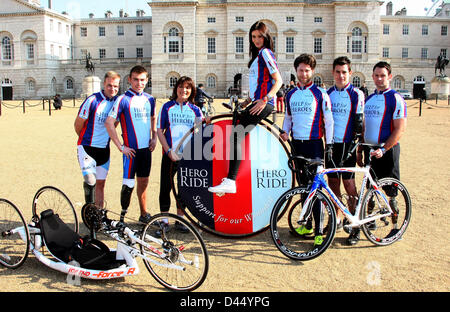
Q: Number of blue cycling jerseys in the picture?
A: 7